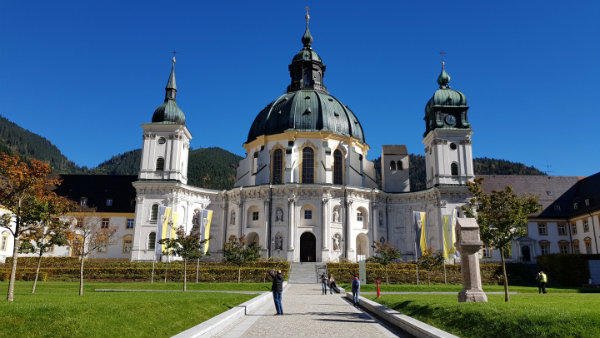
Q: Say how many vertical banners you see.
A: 6